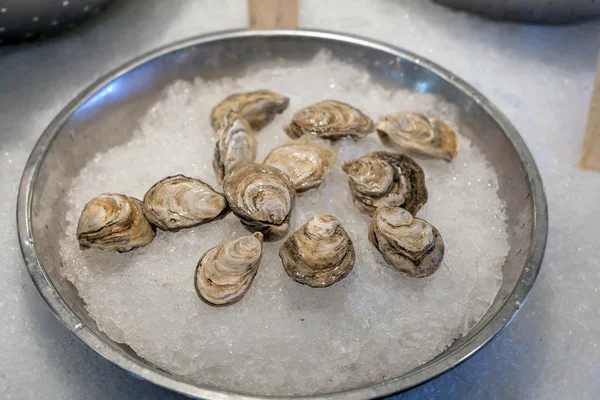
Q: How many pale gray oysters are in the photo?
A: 12